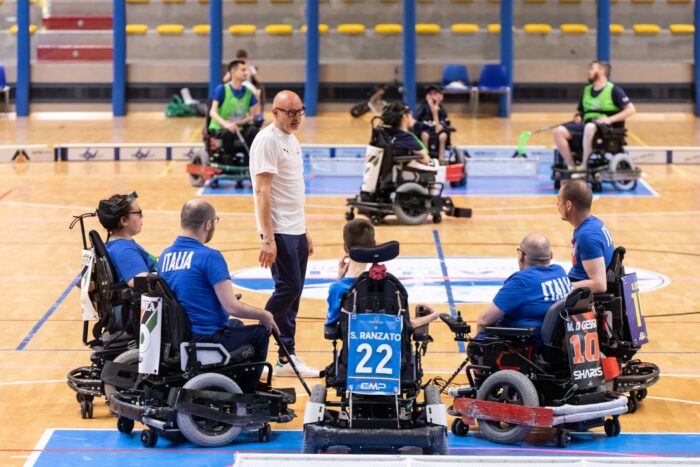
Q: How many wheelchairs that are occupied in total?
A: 9